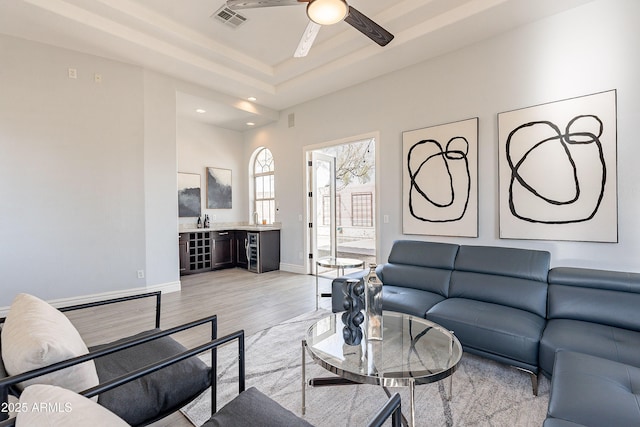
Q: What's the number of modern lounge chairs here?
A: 2